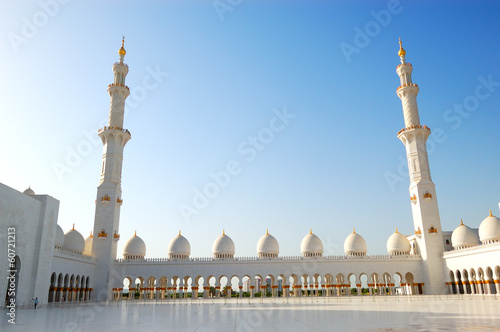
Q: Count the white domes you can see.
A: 13